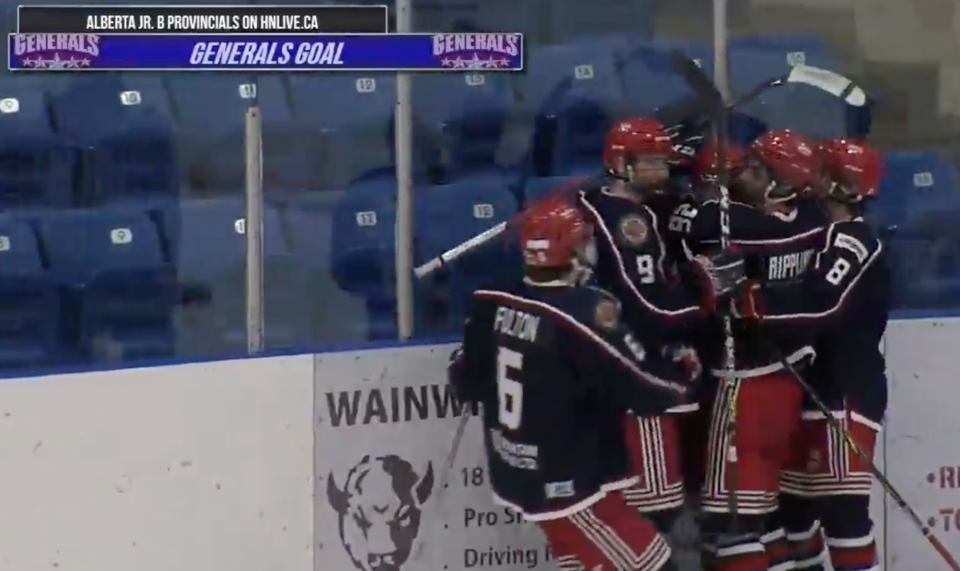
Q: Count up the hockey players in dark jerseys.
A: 5